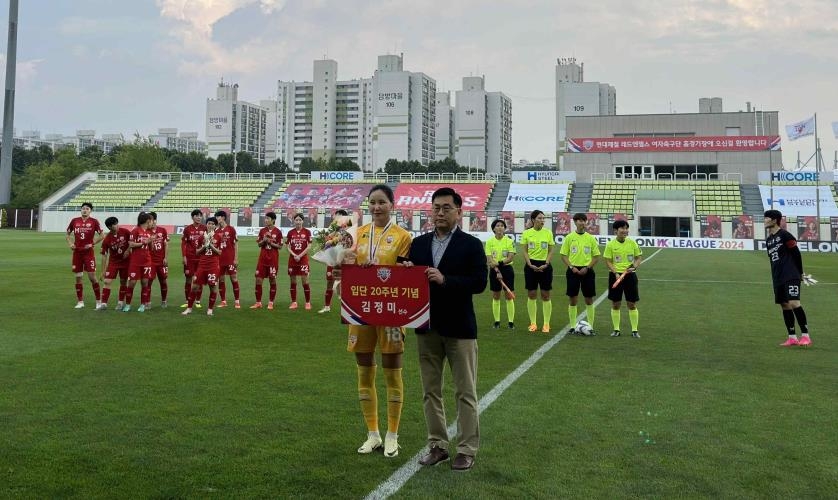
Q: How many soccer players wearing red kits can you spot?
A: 10